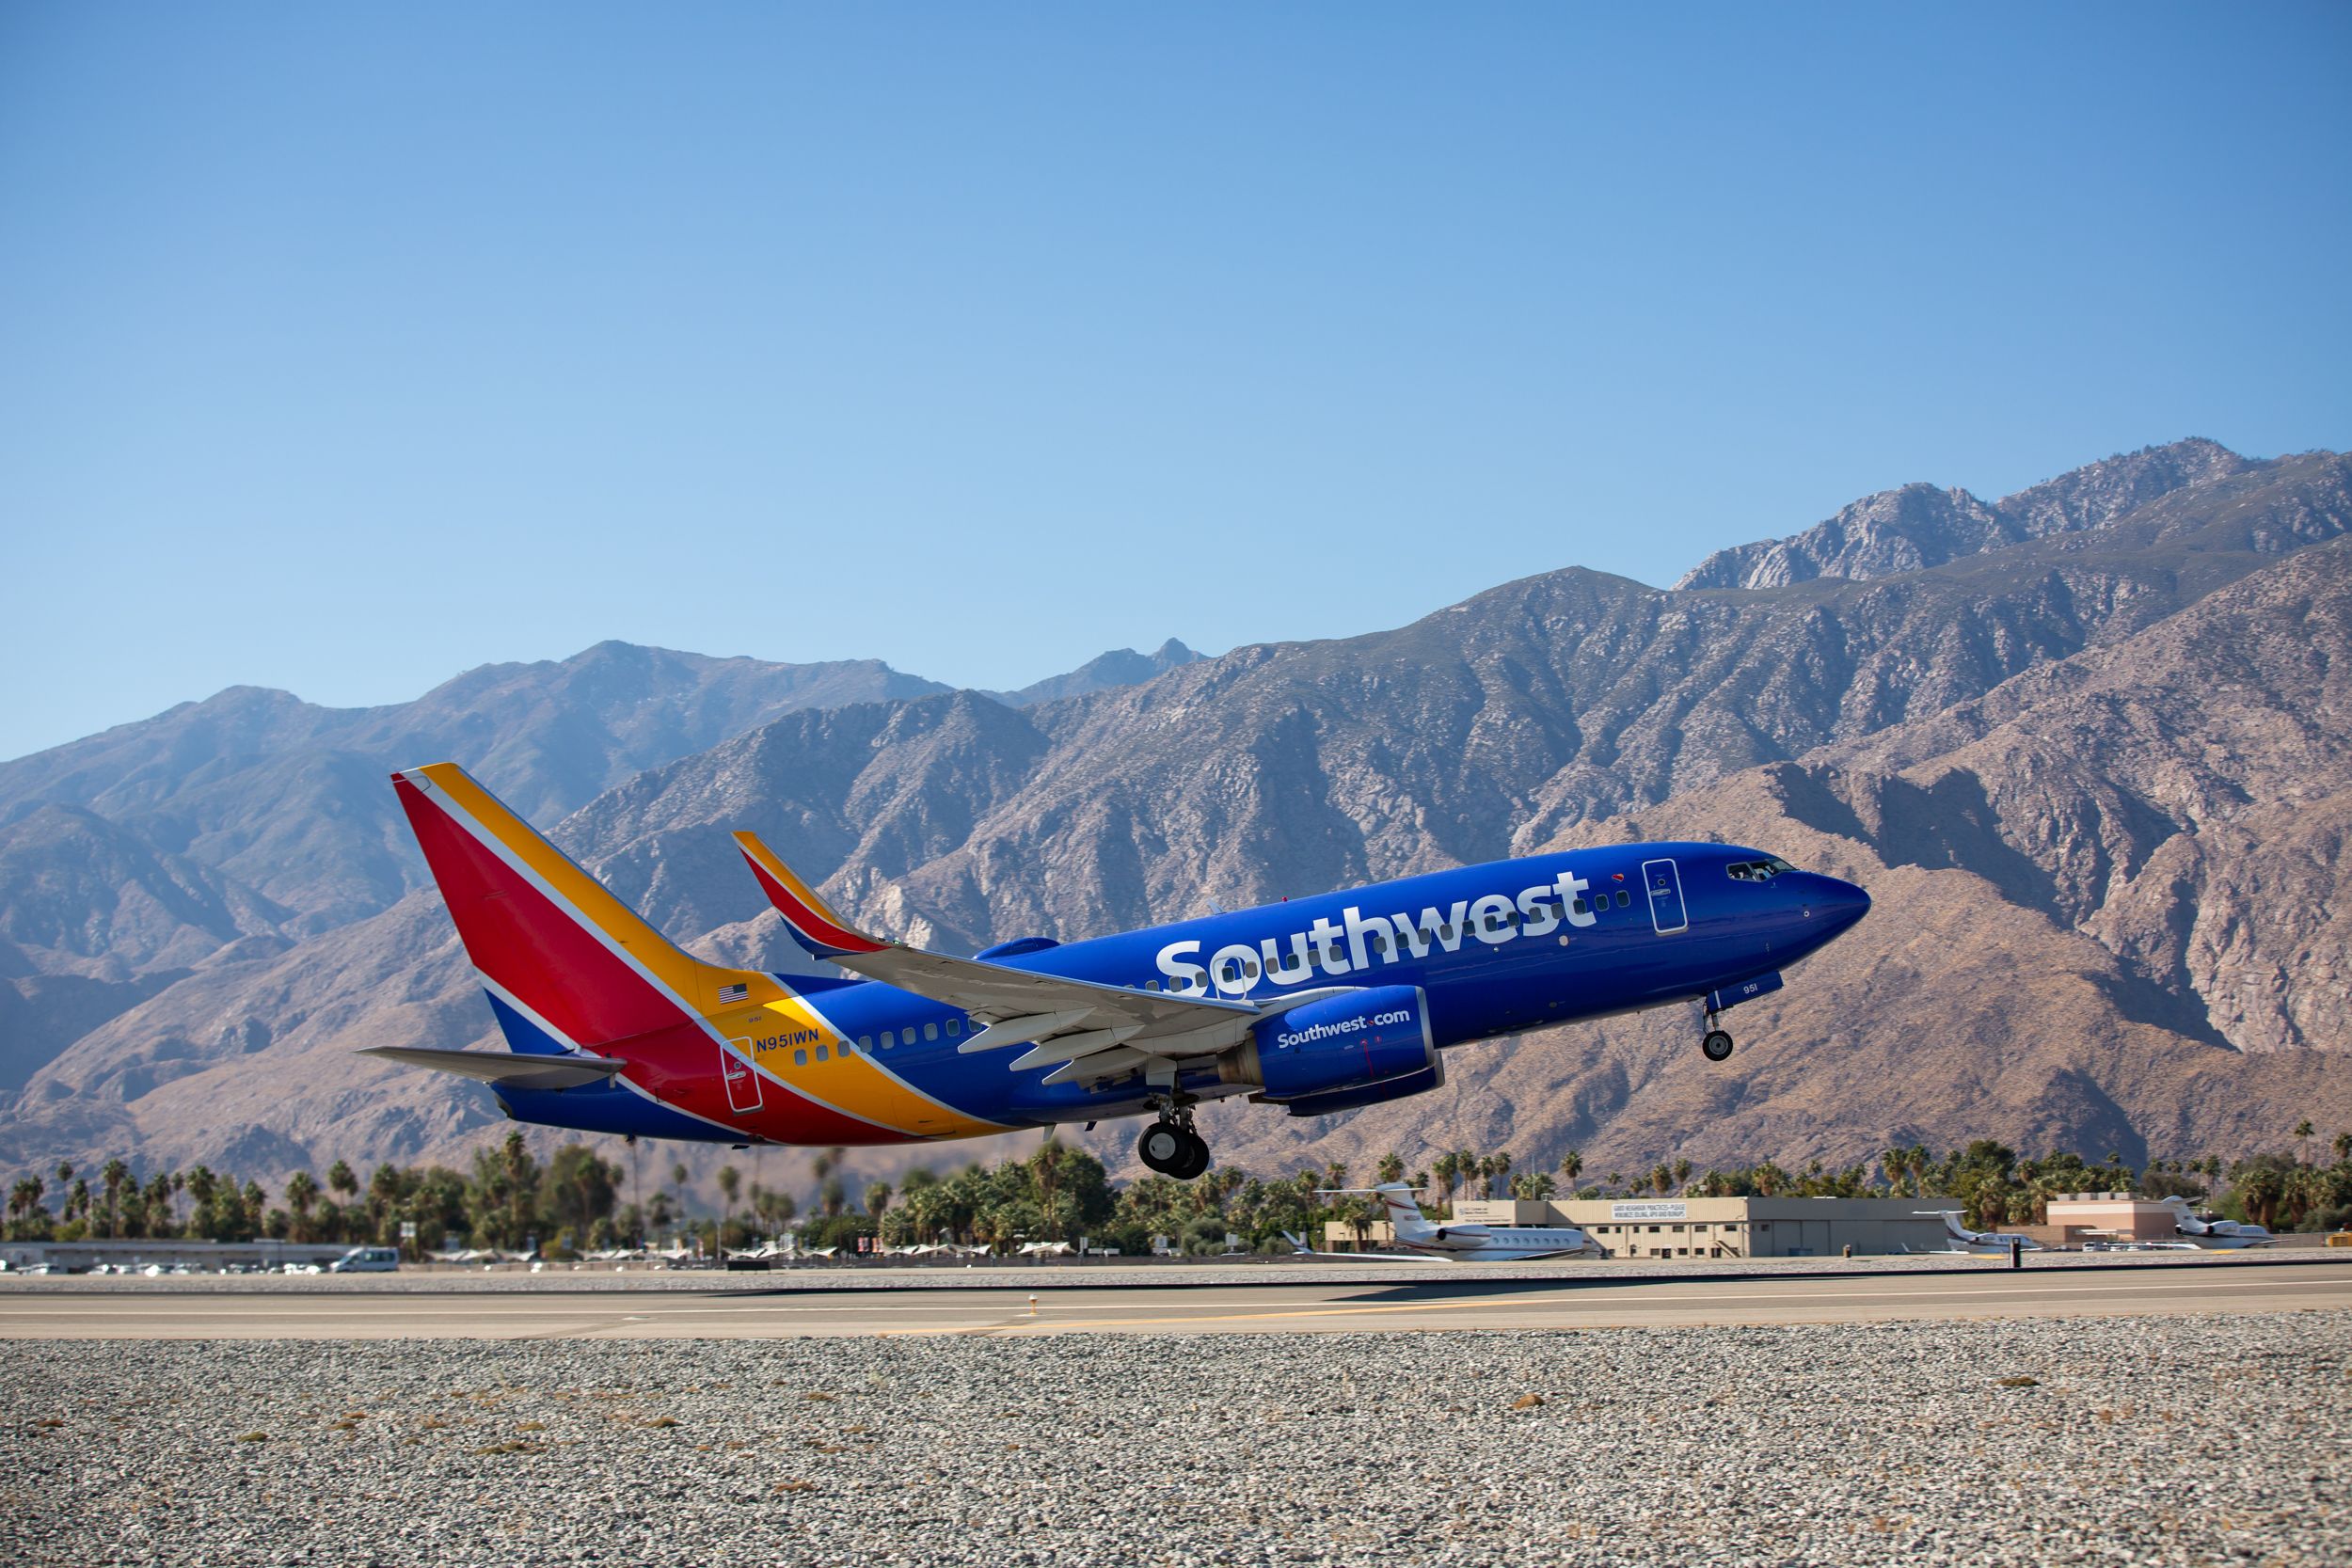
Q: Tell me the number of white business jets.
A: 3